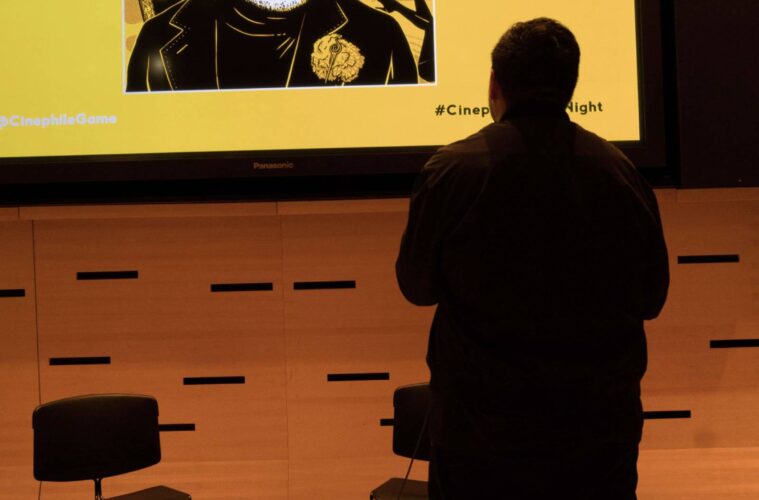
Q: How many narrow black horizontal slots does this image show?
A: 12